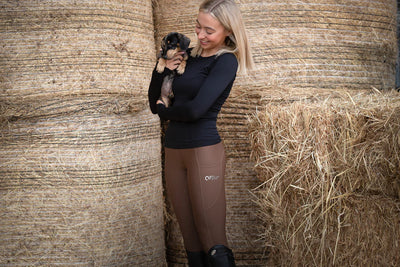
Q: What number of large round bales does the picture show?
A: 4